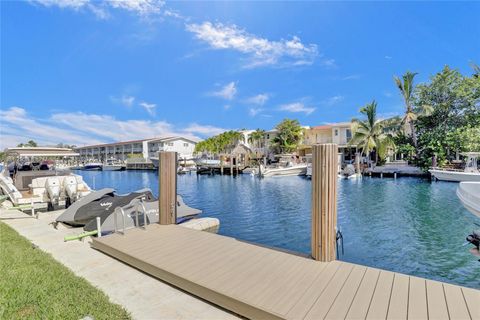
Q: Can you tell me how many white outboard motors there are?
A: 2